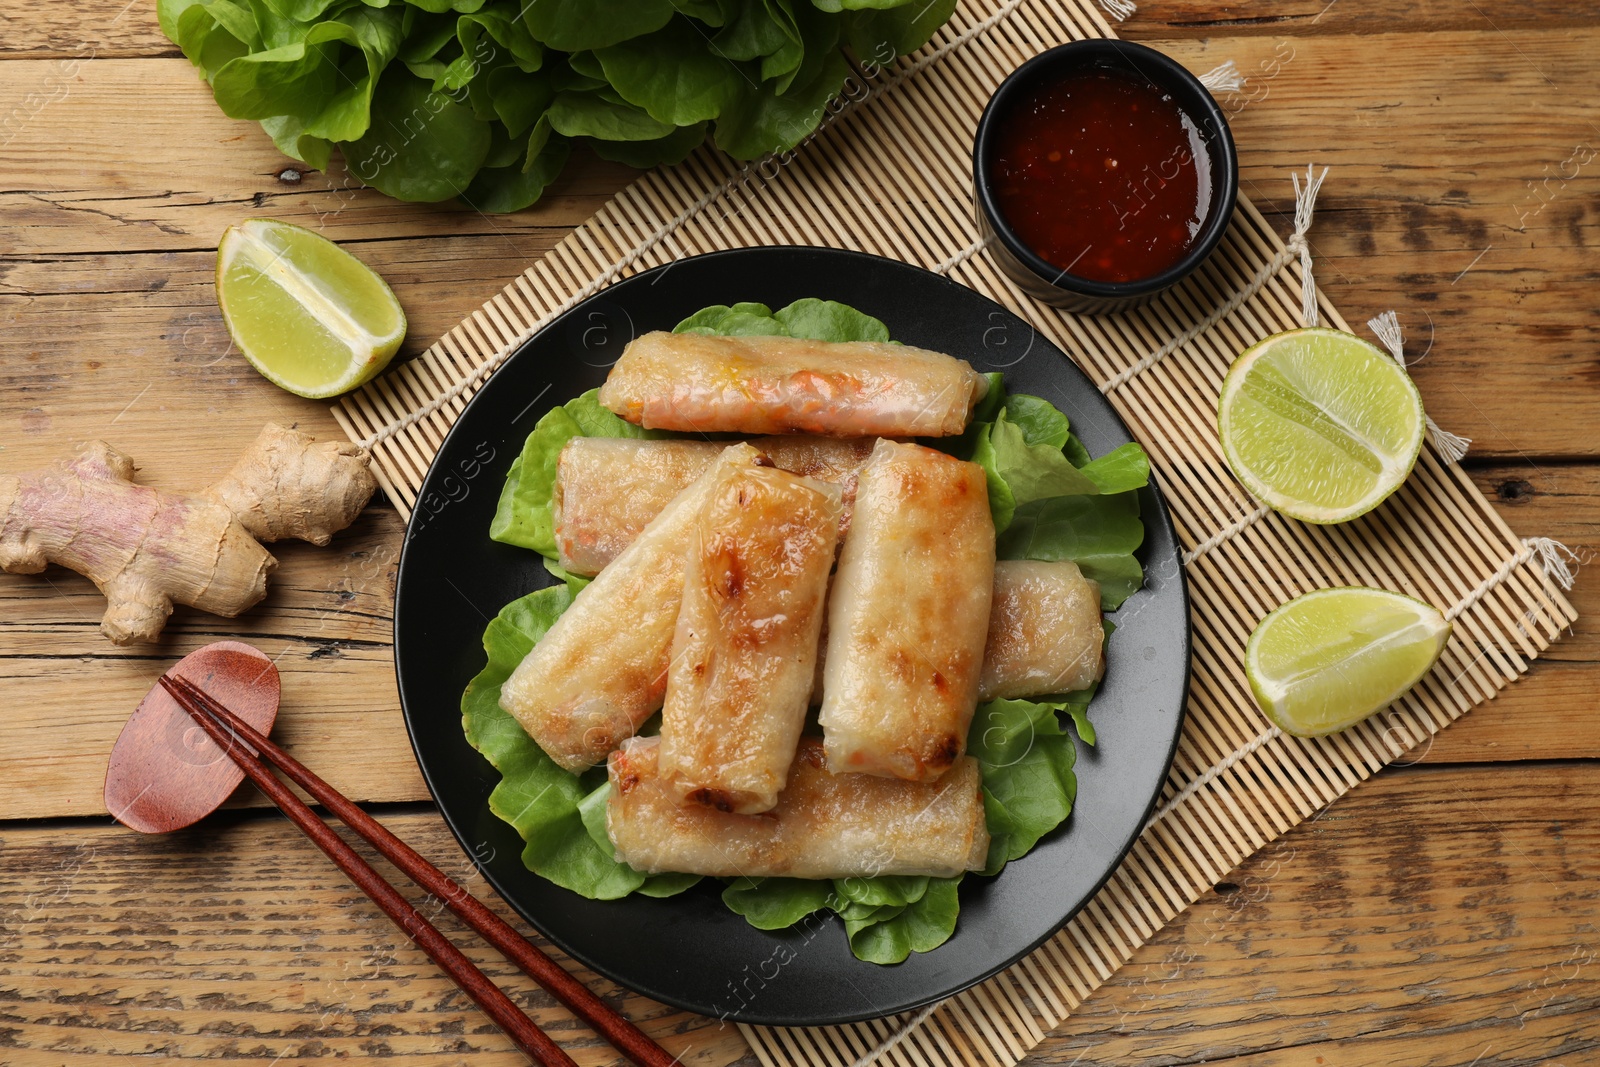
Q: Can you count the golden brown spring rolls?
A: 7